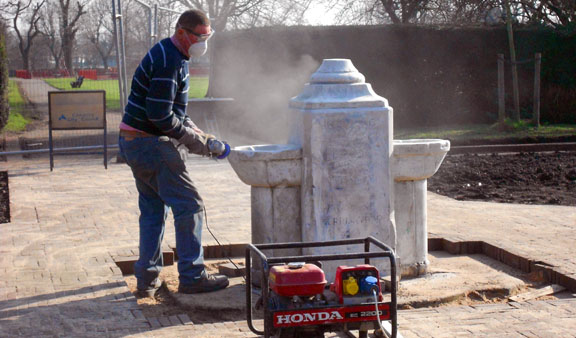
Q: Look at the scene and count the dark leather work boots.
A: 2